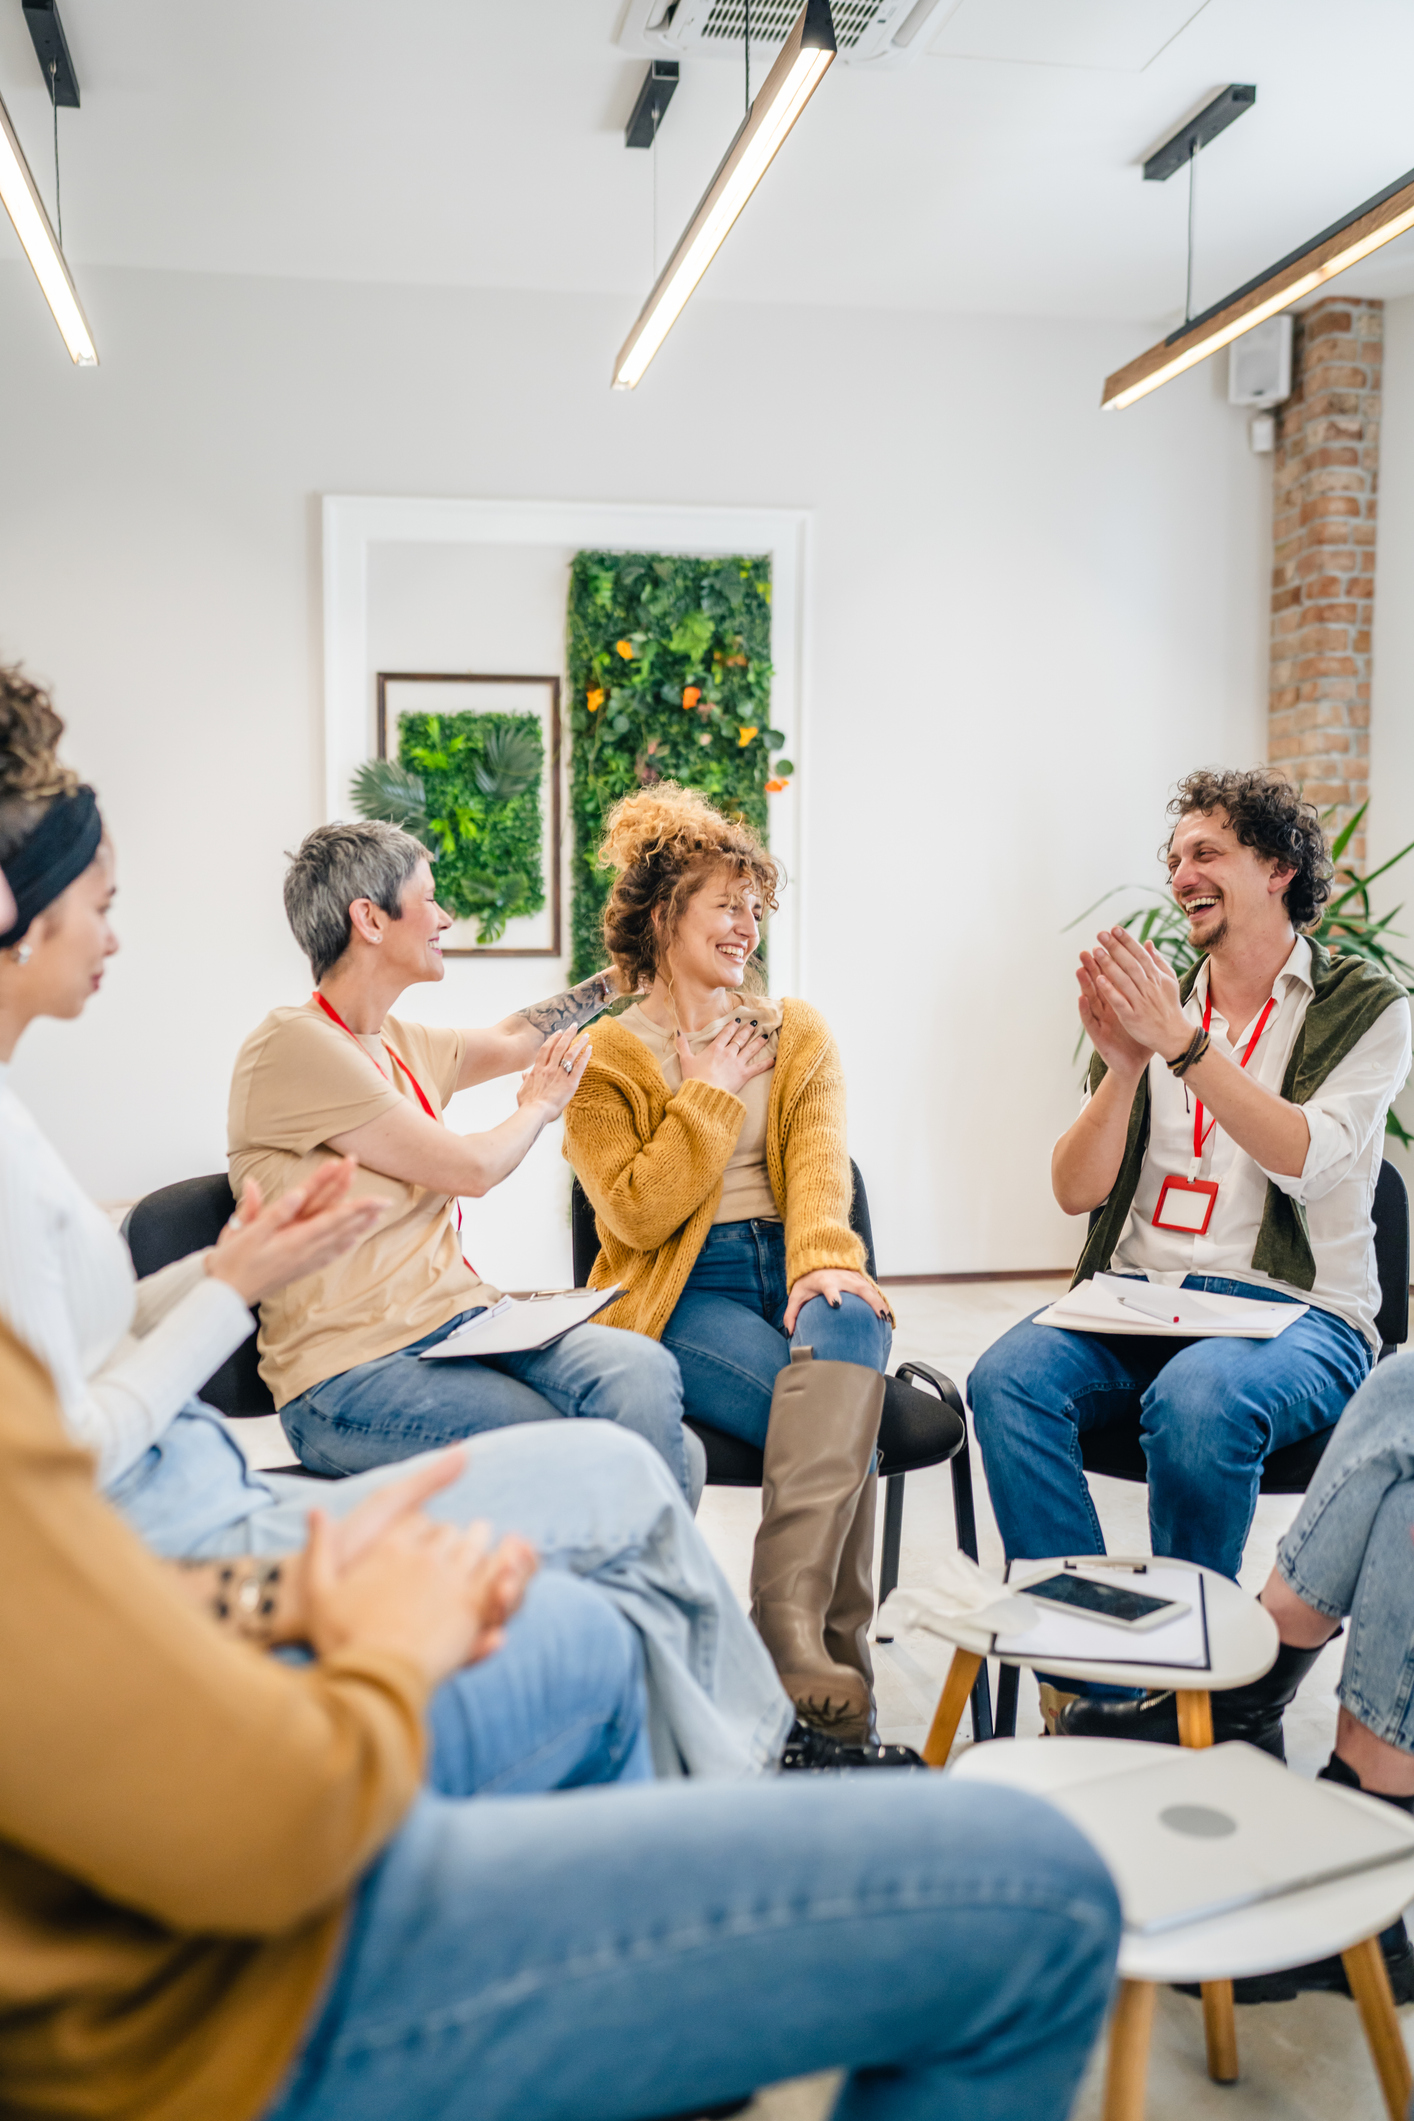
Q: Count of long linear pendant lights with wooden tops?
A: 3